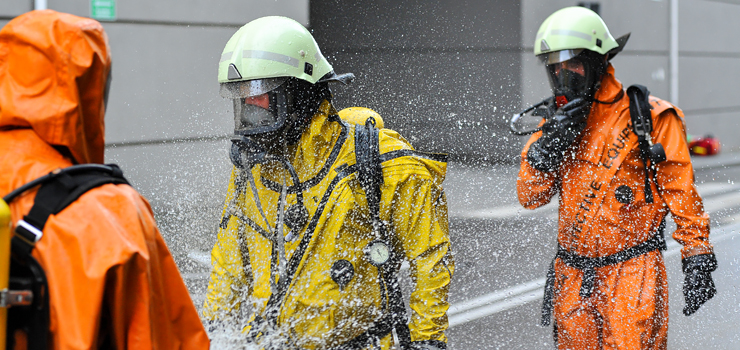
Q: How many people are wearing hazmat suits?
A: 3